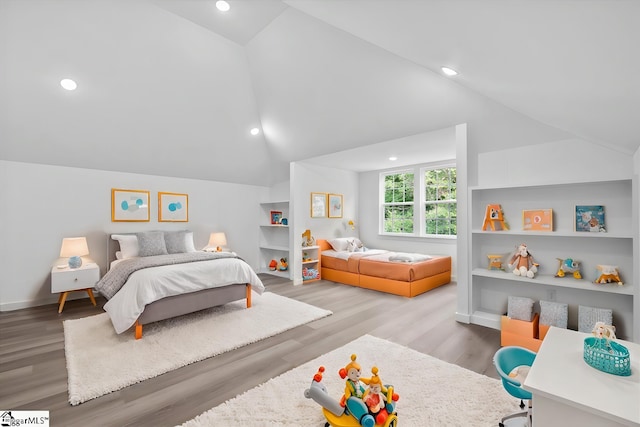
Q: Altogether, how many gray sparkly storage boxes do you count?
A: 3